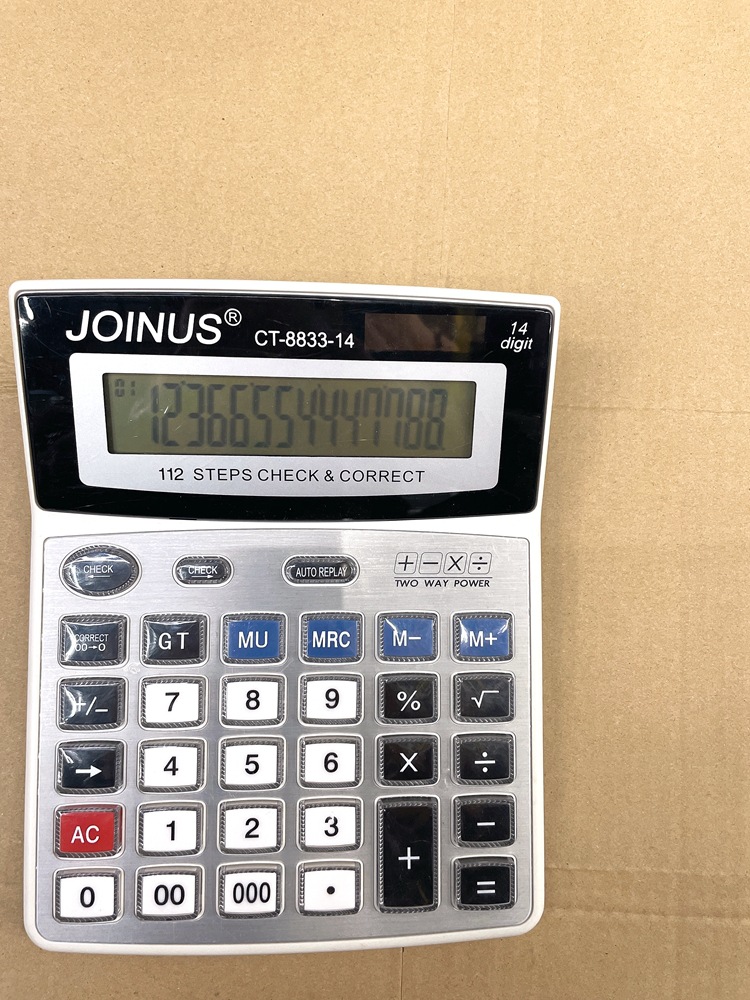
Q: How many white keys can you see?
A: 13